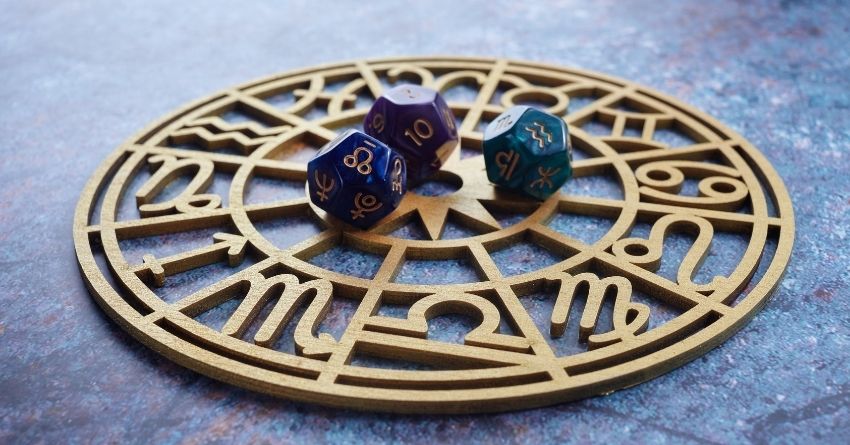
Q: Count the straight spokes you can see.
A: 12